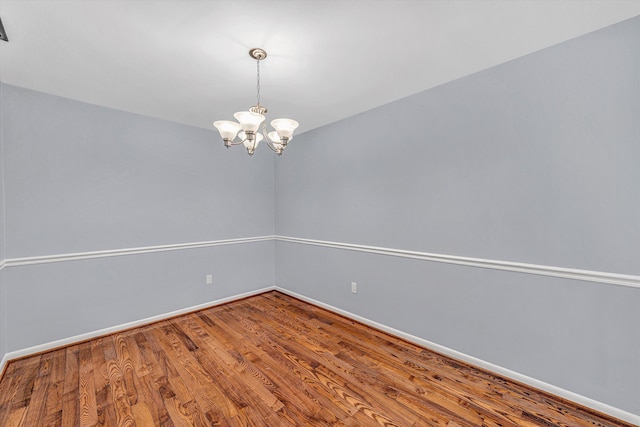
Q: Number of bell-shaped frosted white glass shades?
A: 5